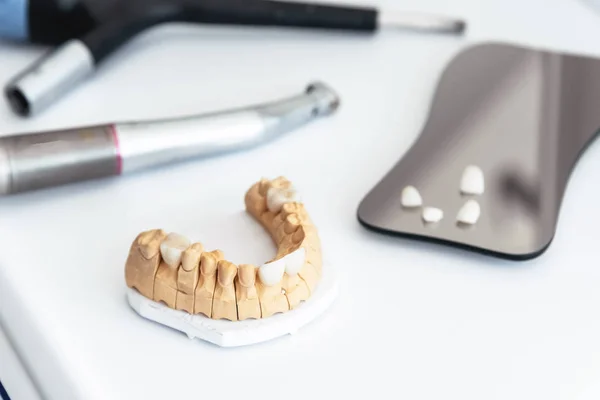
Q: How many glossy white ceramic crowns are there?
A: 8